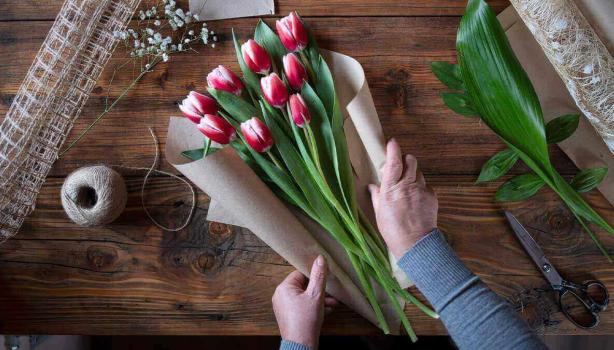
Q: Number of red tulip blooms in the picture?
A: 9